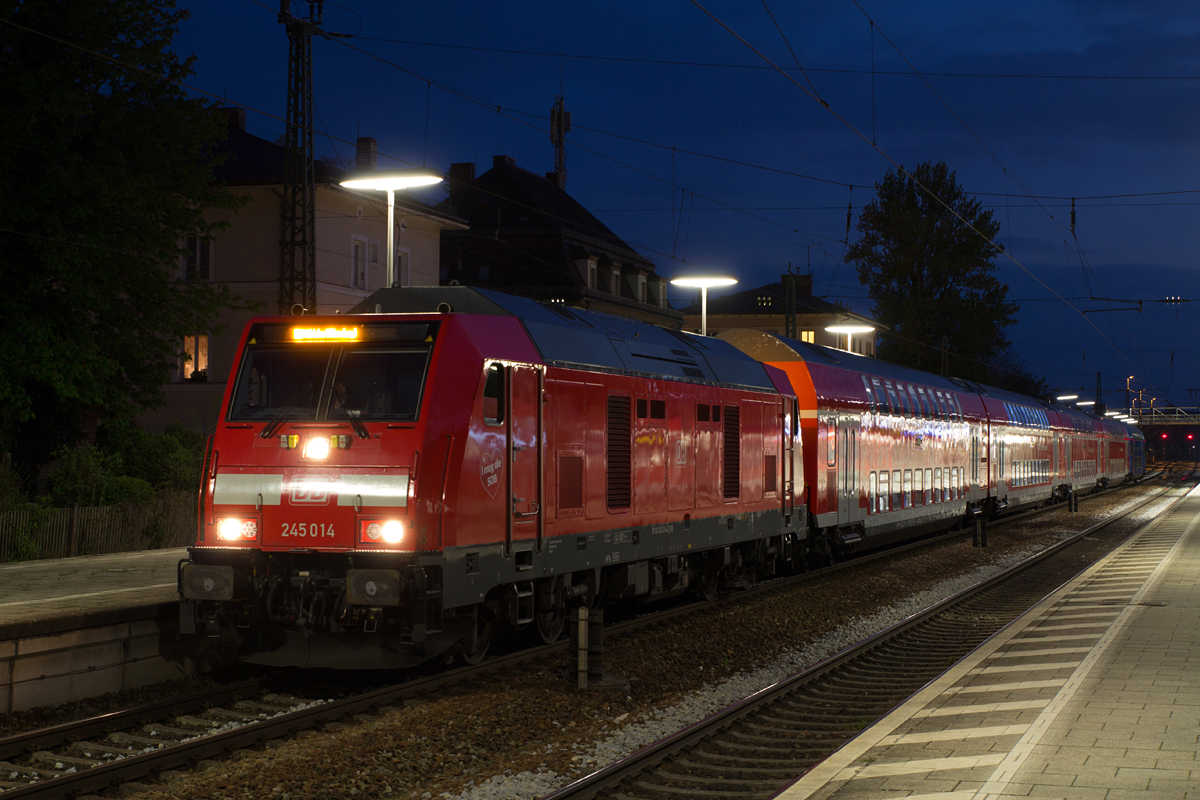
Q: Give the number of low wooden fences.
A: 1